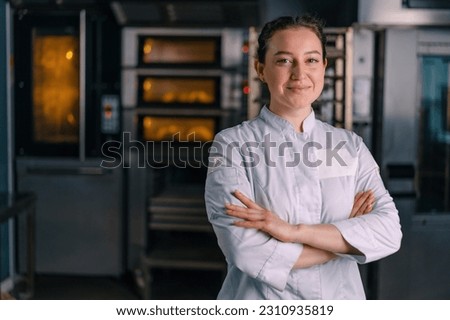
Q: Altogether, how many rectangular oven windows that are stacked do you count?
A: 3